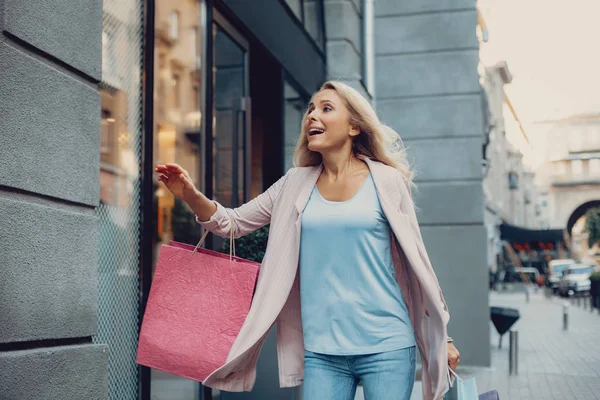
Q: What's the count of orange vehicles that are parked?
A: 0